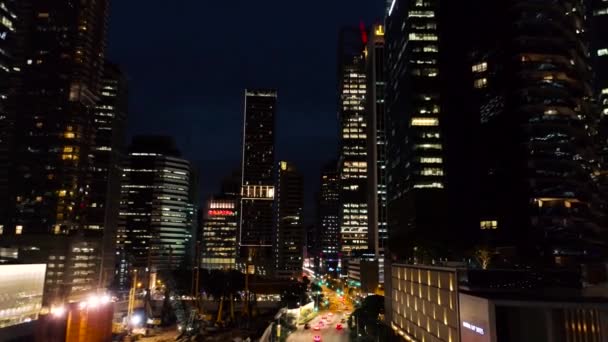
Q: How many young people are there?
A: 0